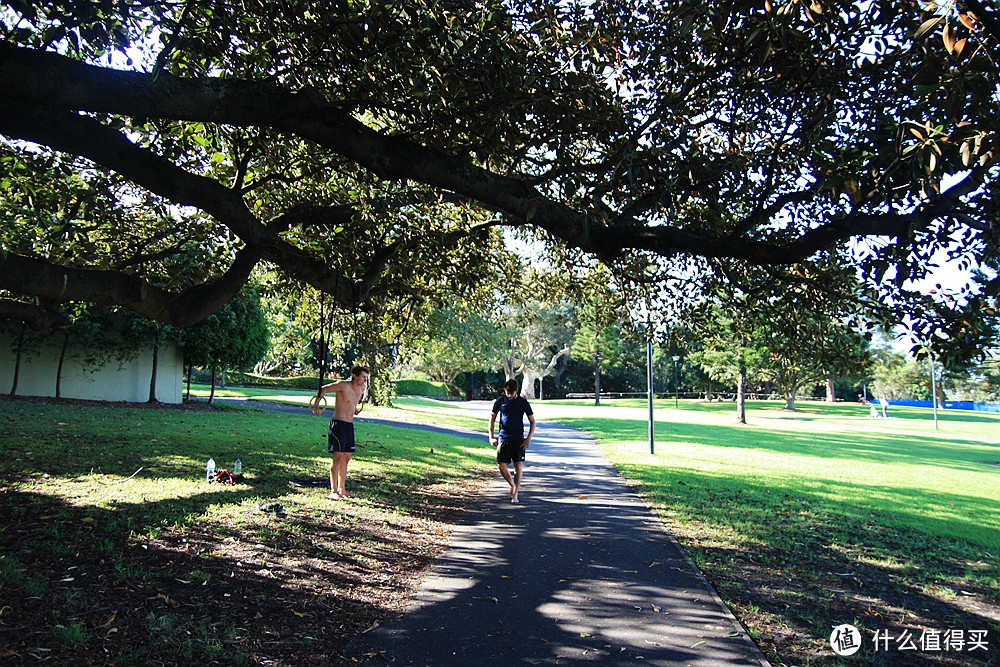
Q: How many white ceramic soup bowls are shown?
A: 0